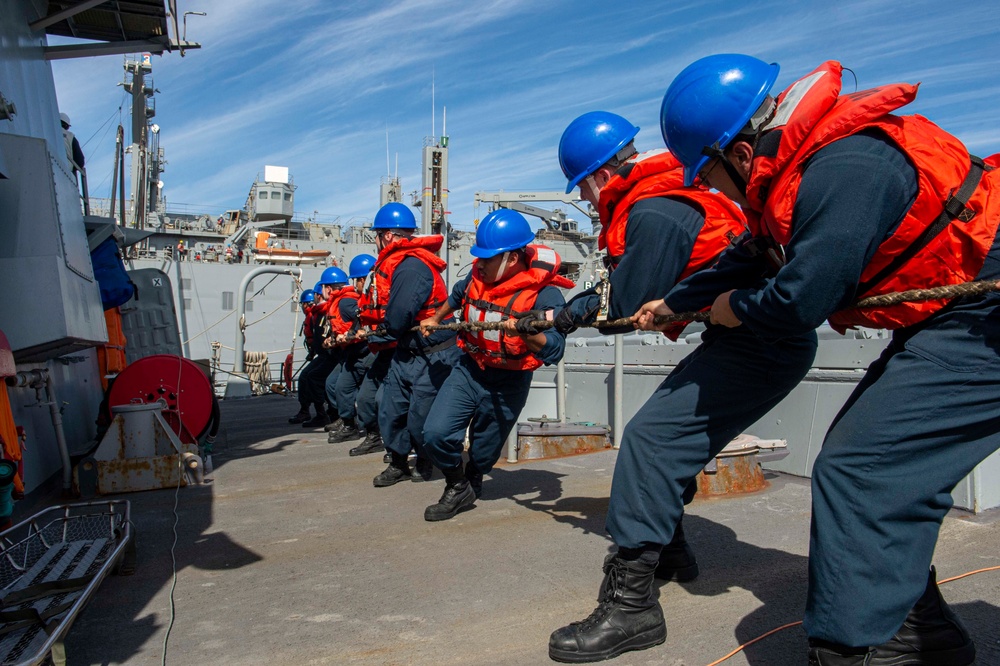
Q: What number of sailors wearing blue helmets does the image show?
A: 8